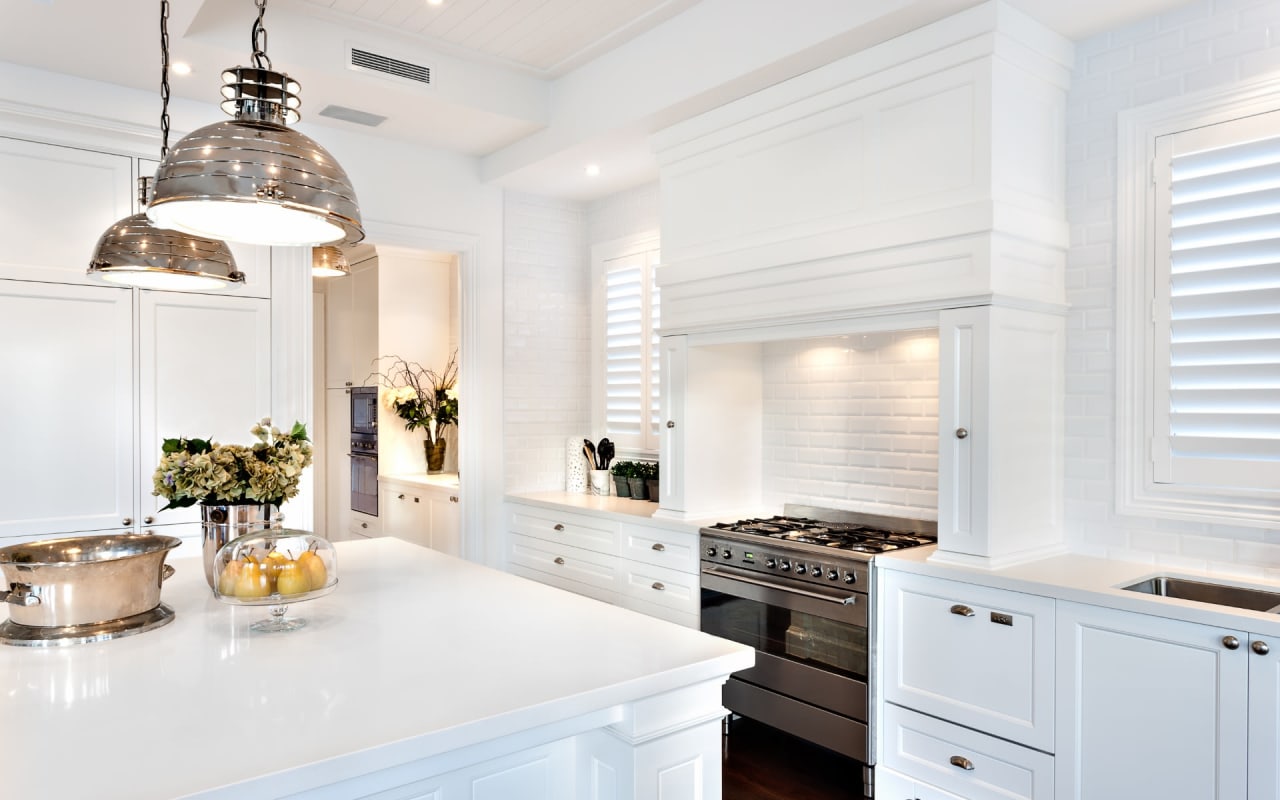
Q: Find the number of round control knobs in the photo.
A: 8